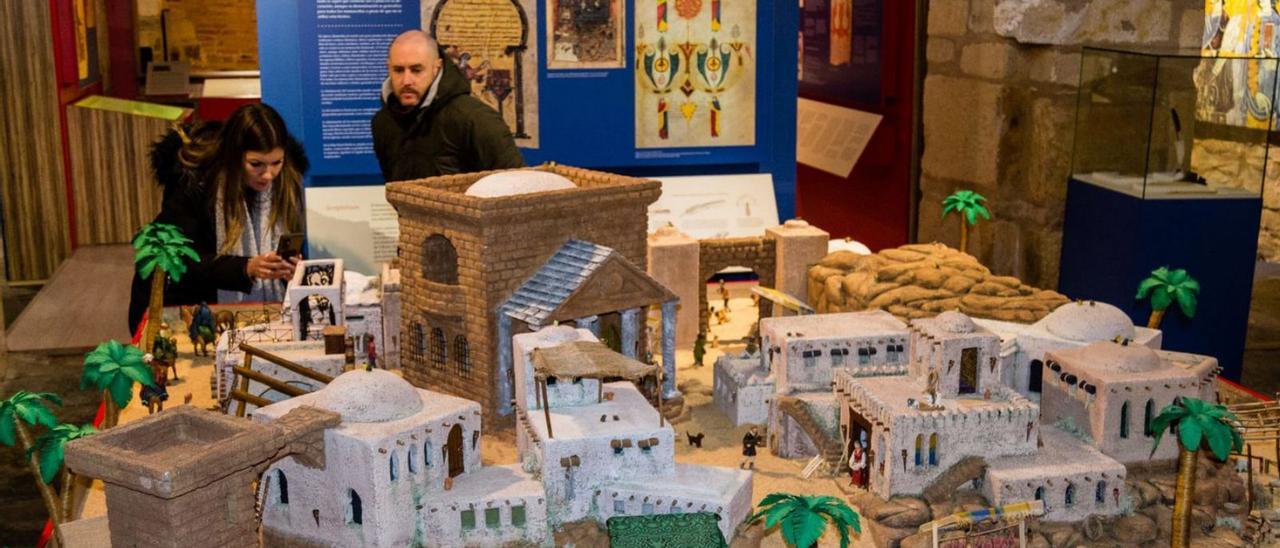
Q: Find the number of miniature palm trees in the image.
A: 8